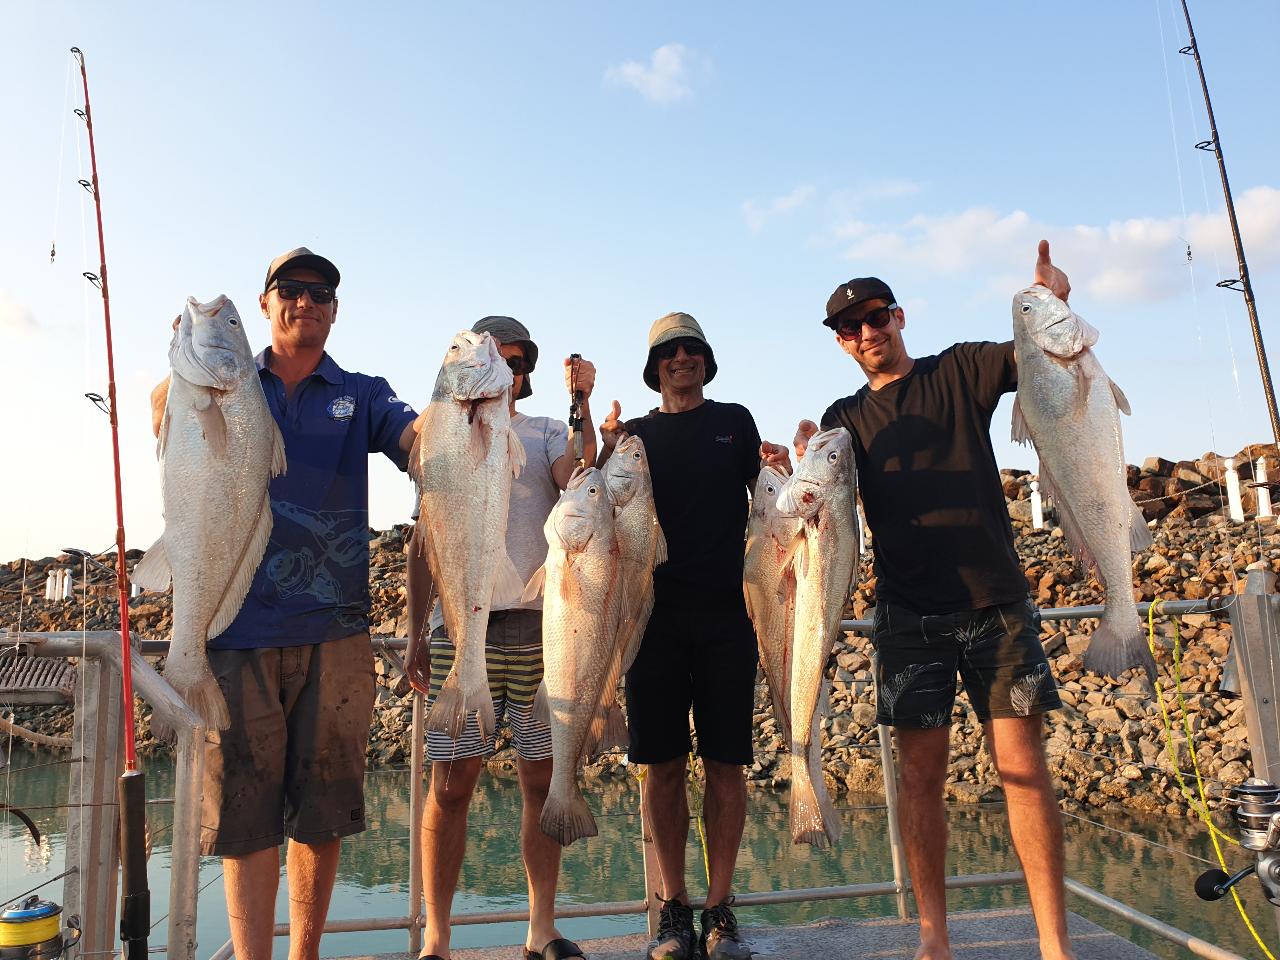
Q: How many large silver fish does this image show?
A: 7